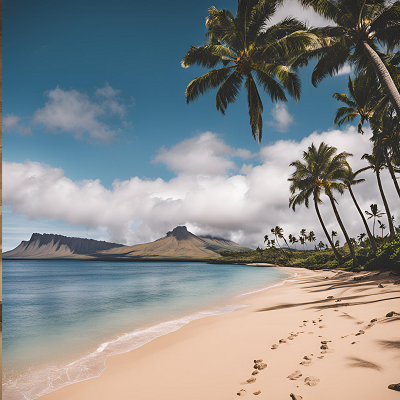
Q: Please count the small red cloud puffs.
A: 0